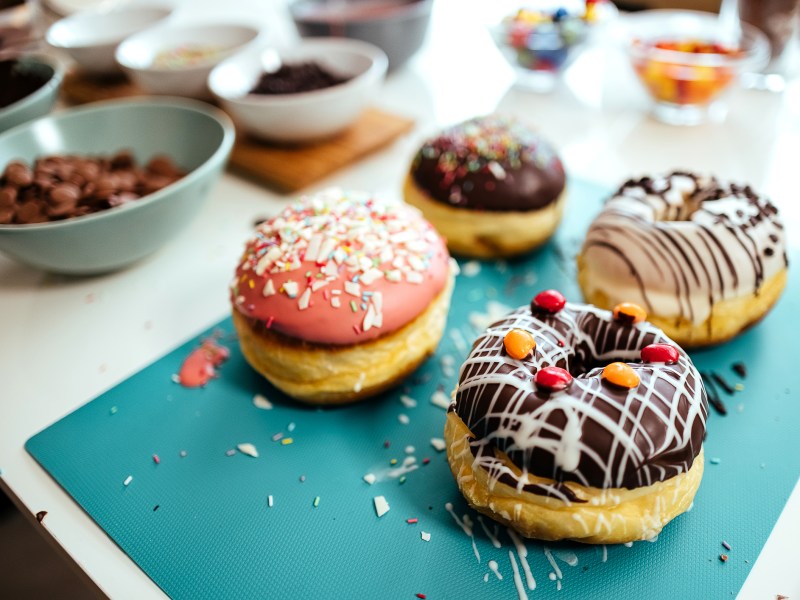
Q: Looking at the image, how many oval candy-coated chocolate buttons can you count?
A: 6